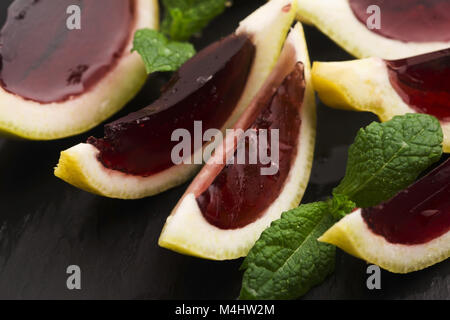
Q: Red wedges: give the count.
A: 6